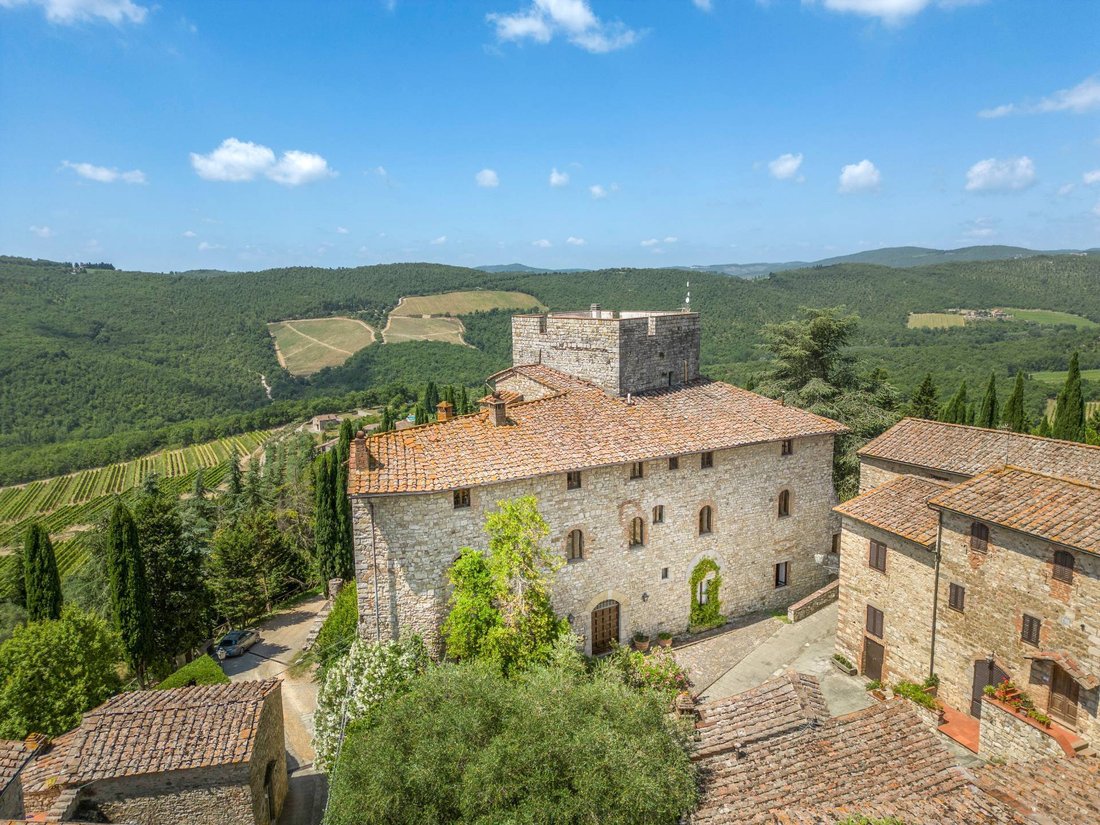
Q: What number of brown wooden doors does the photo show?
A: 4